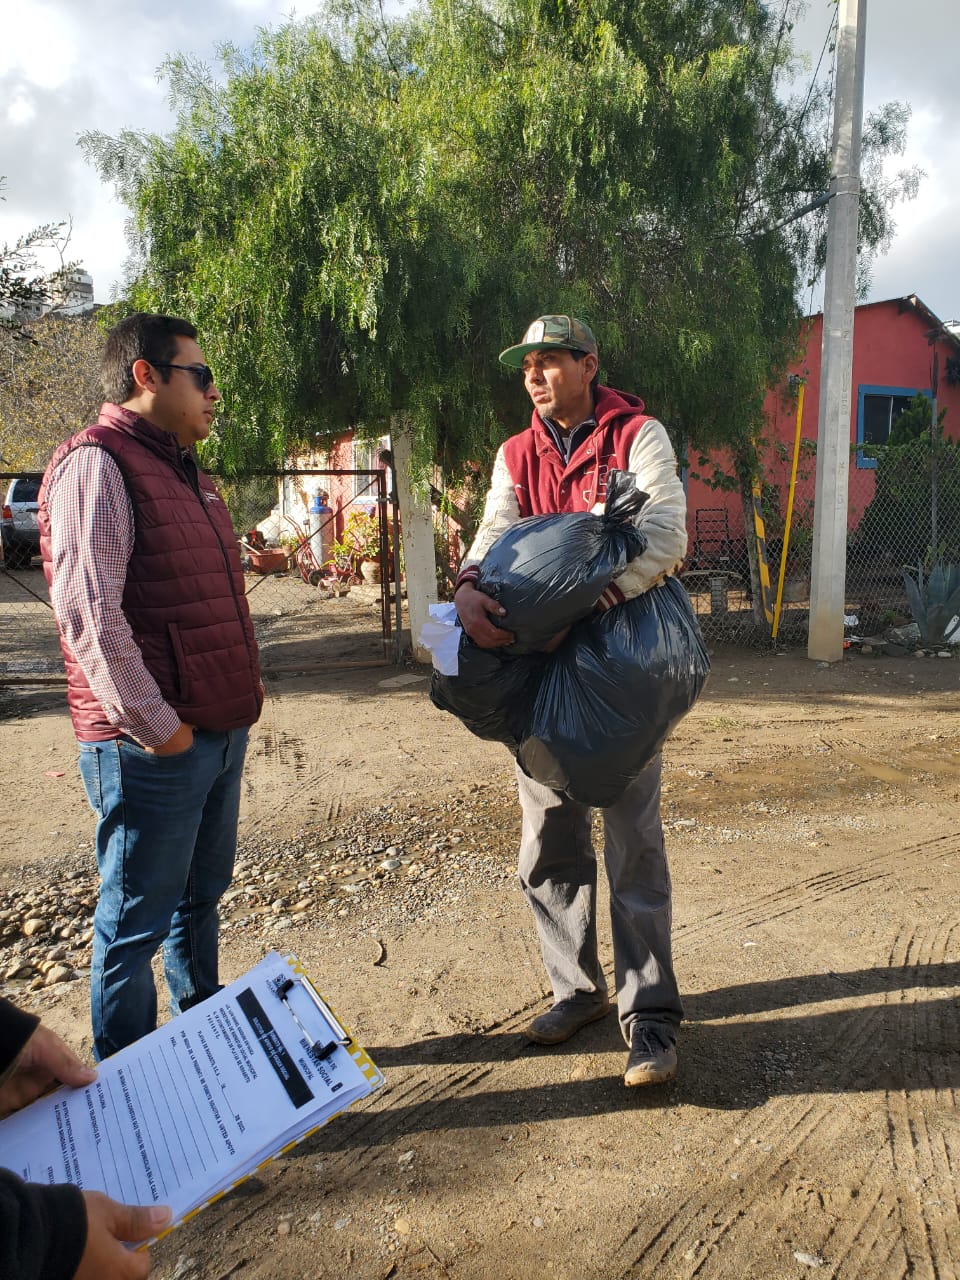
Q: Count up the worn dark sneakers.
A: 2